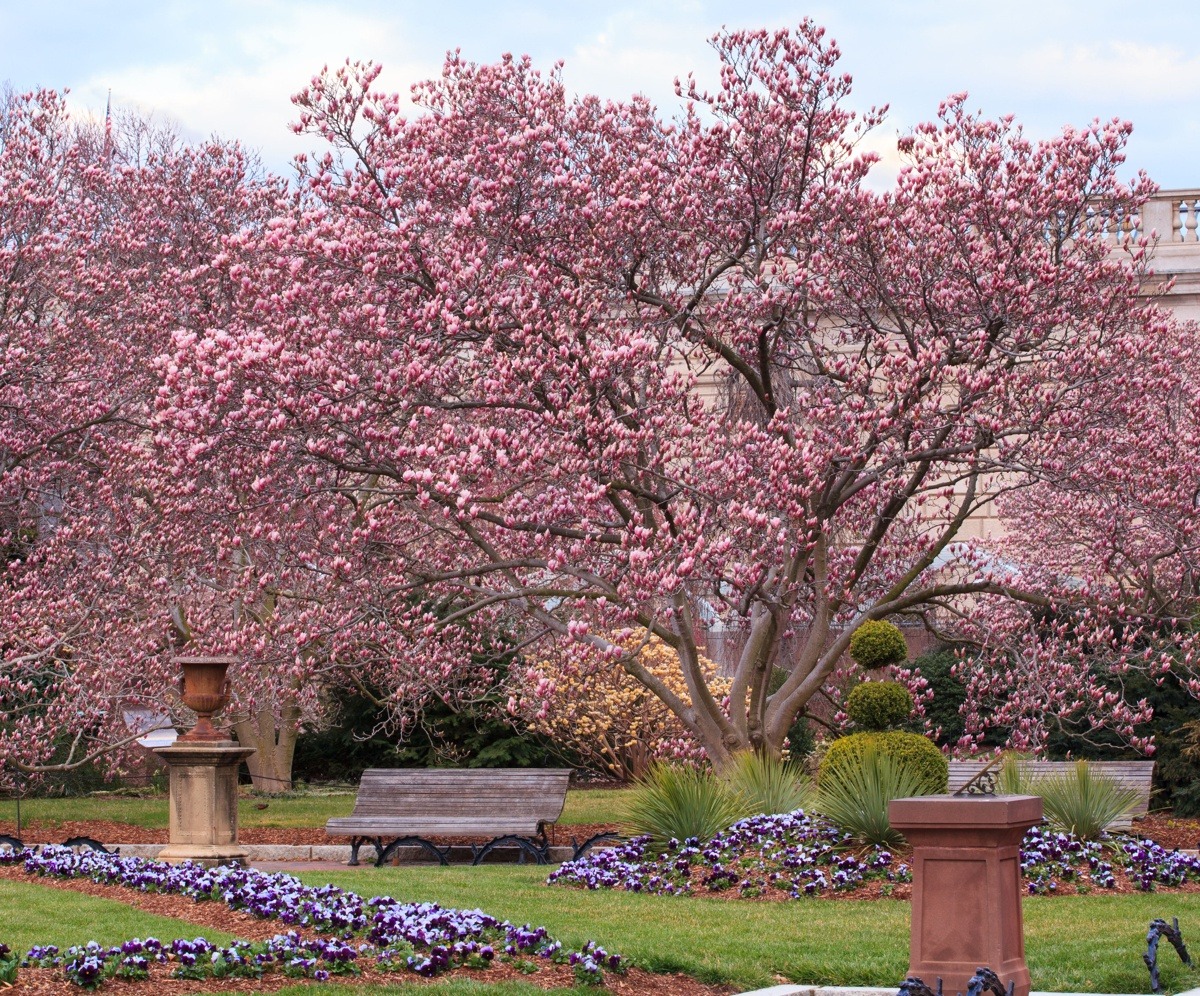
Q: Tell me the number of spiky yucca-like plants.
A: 5